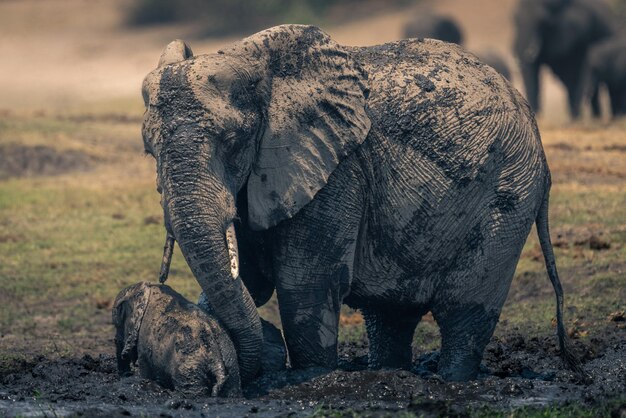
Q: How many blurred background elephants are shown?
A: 4